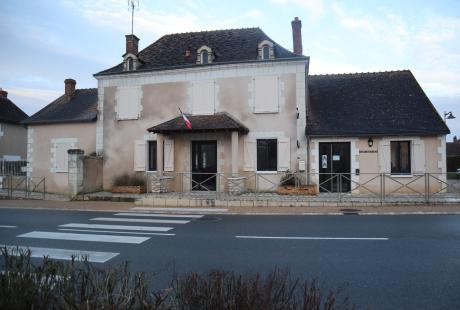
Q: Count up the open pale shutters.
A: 6